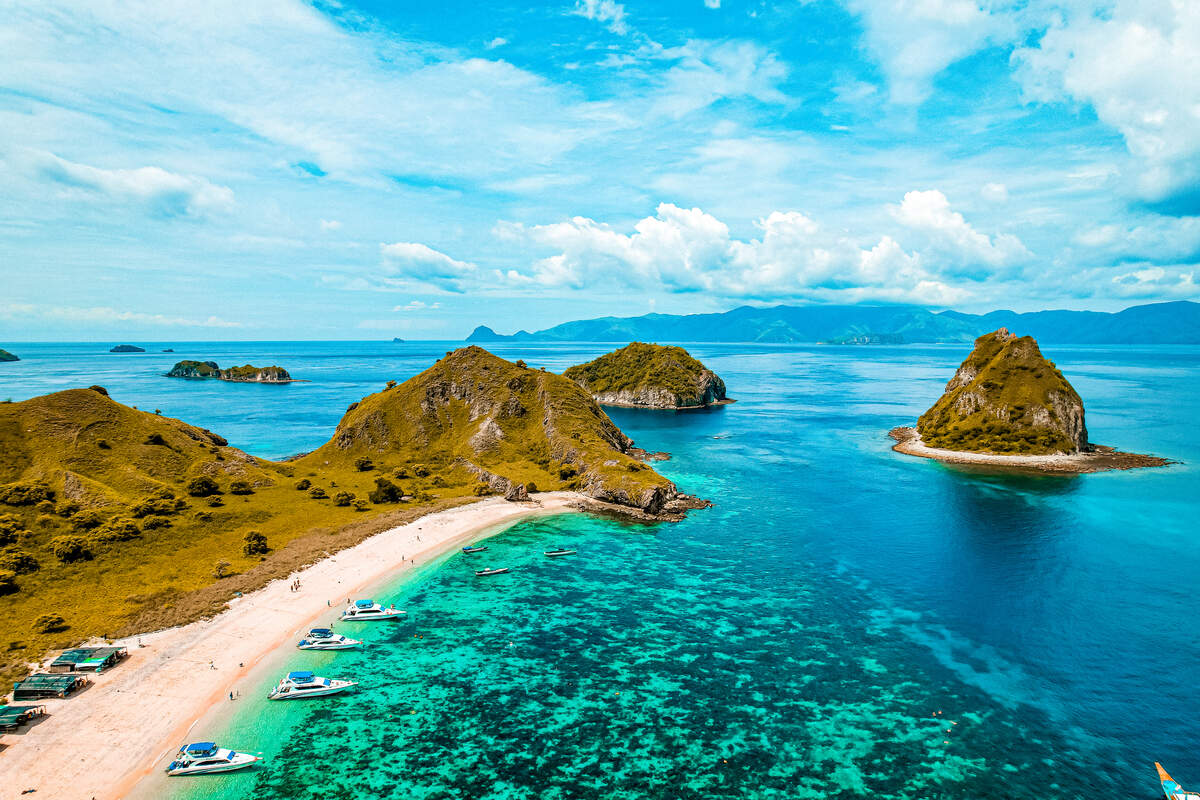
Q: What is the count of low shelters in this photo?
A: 3